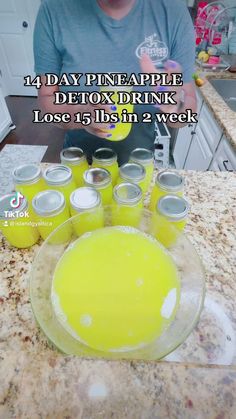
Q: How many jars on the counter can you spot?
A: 13